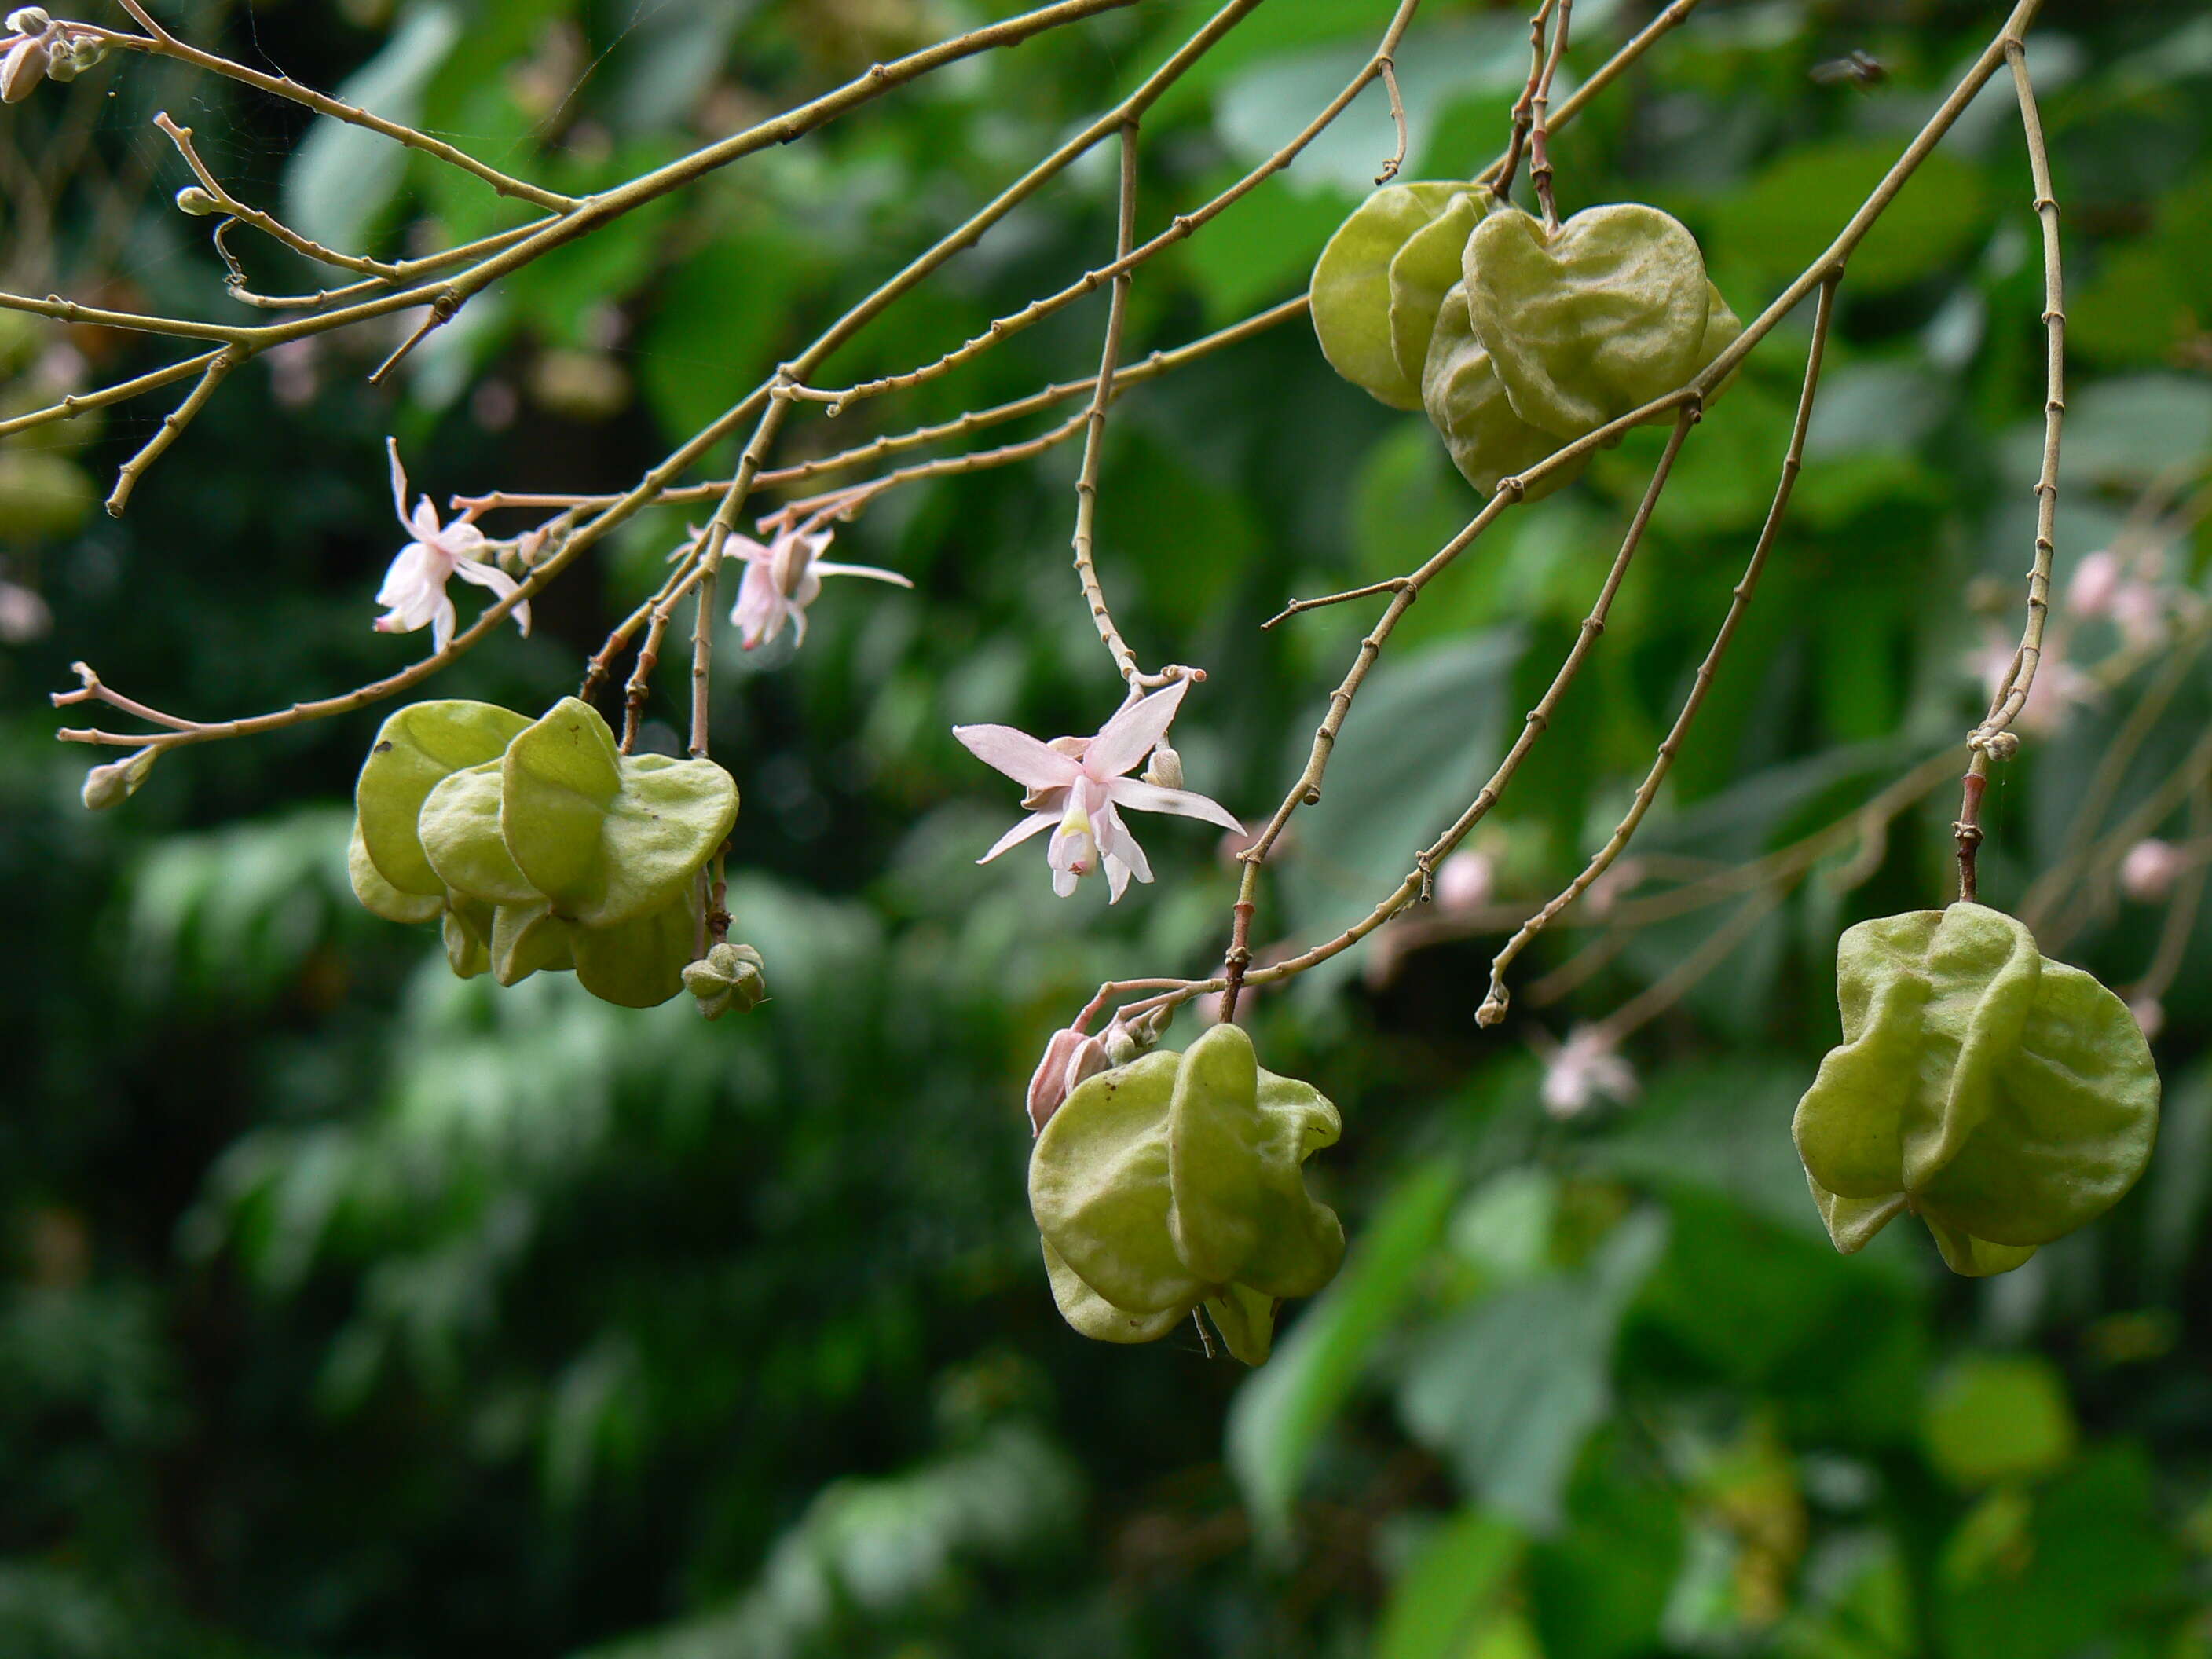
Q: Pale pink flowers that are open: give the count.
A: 3